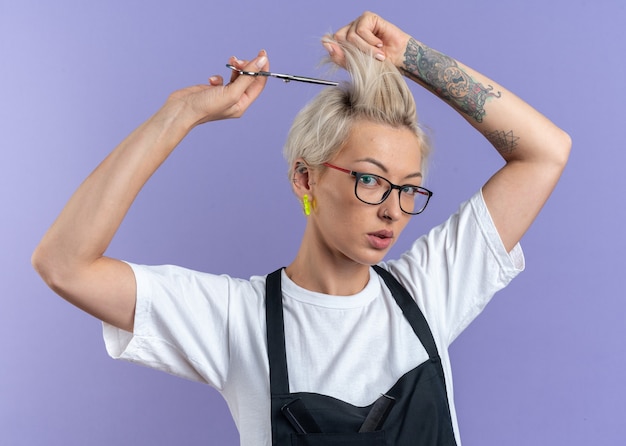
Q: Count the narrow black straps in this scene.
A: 2